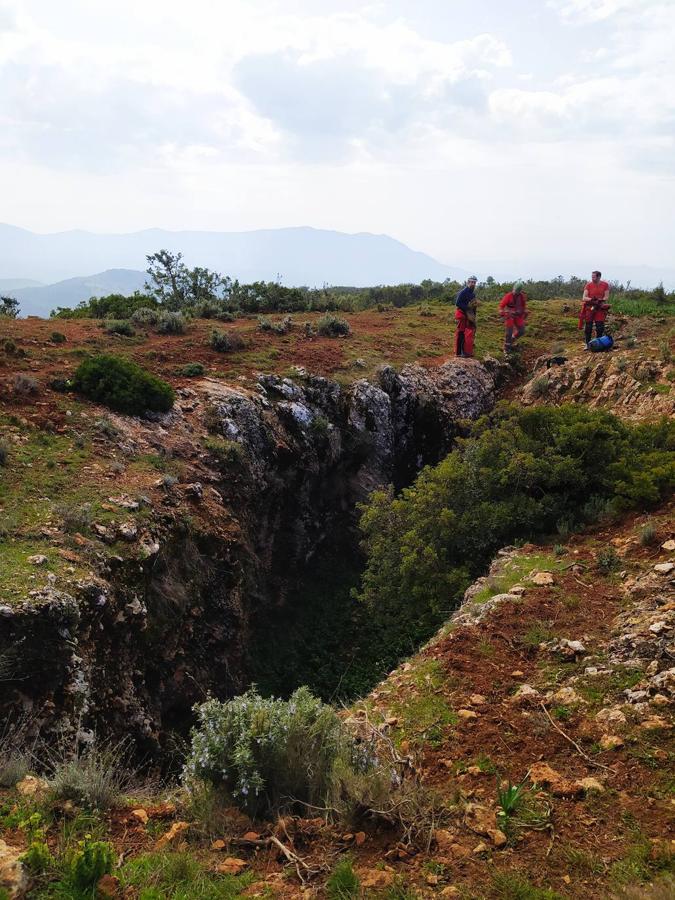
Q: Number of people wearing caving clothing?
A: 3